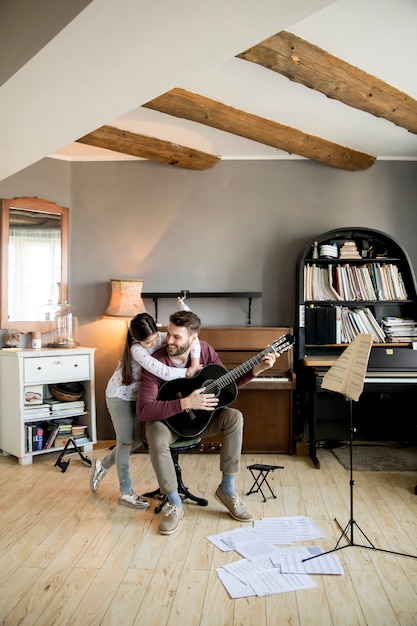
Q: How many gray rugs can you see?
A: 1